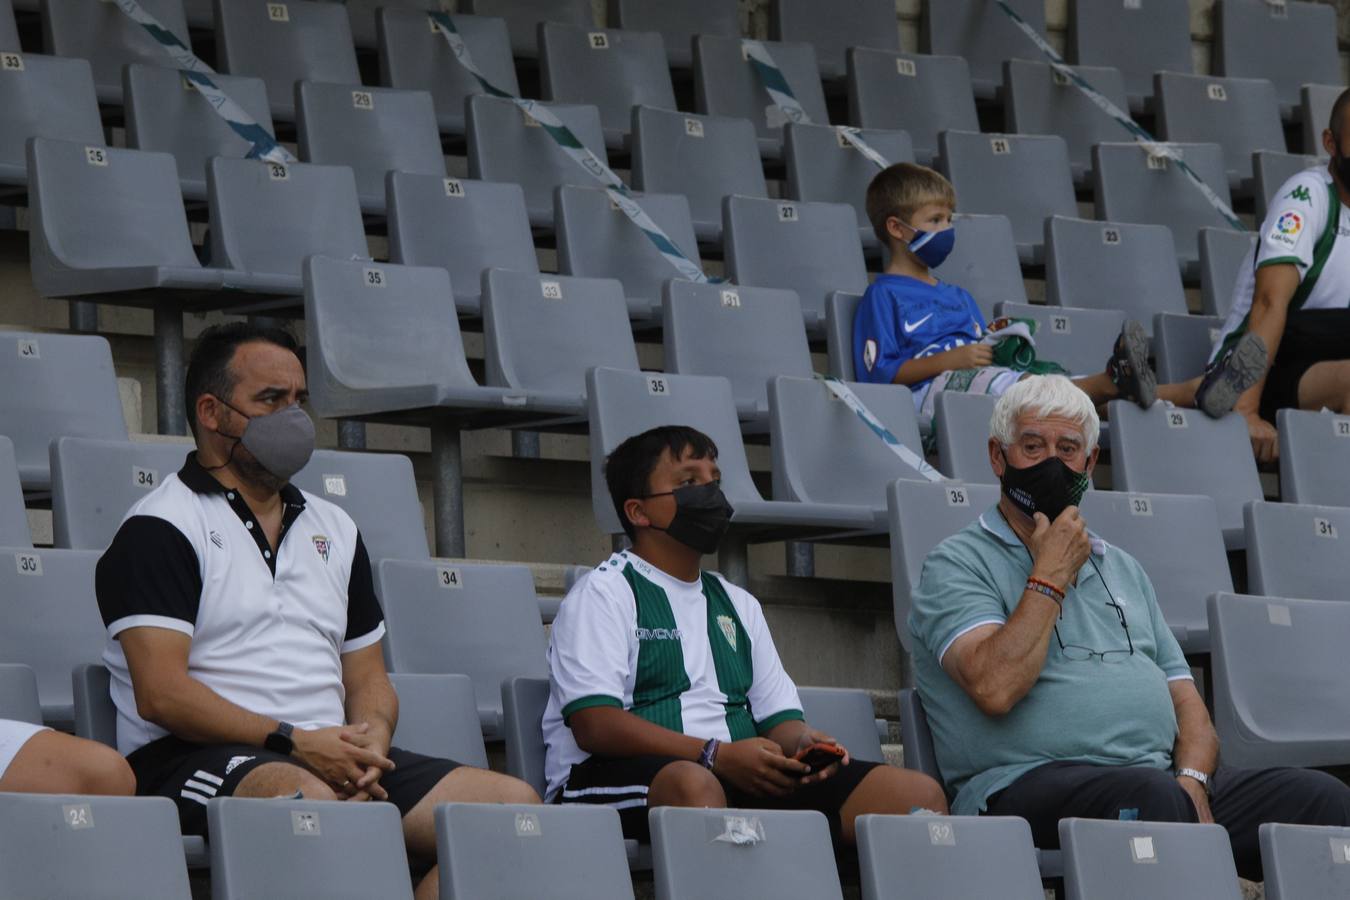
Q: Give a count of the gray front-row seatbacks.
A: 7